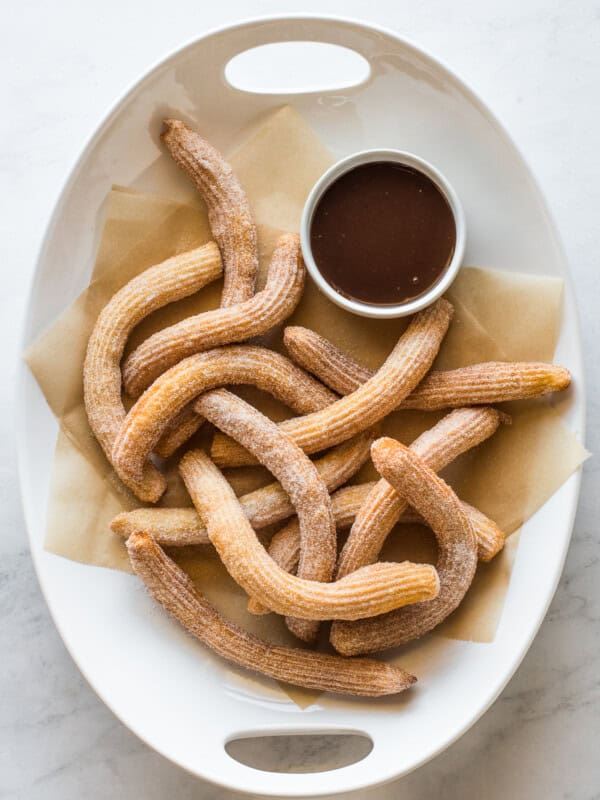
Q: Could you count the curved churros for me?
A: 13